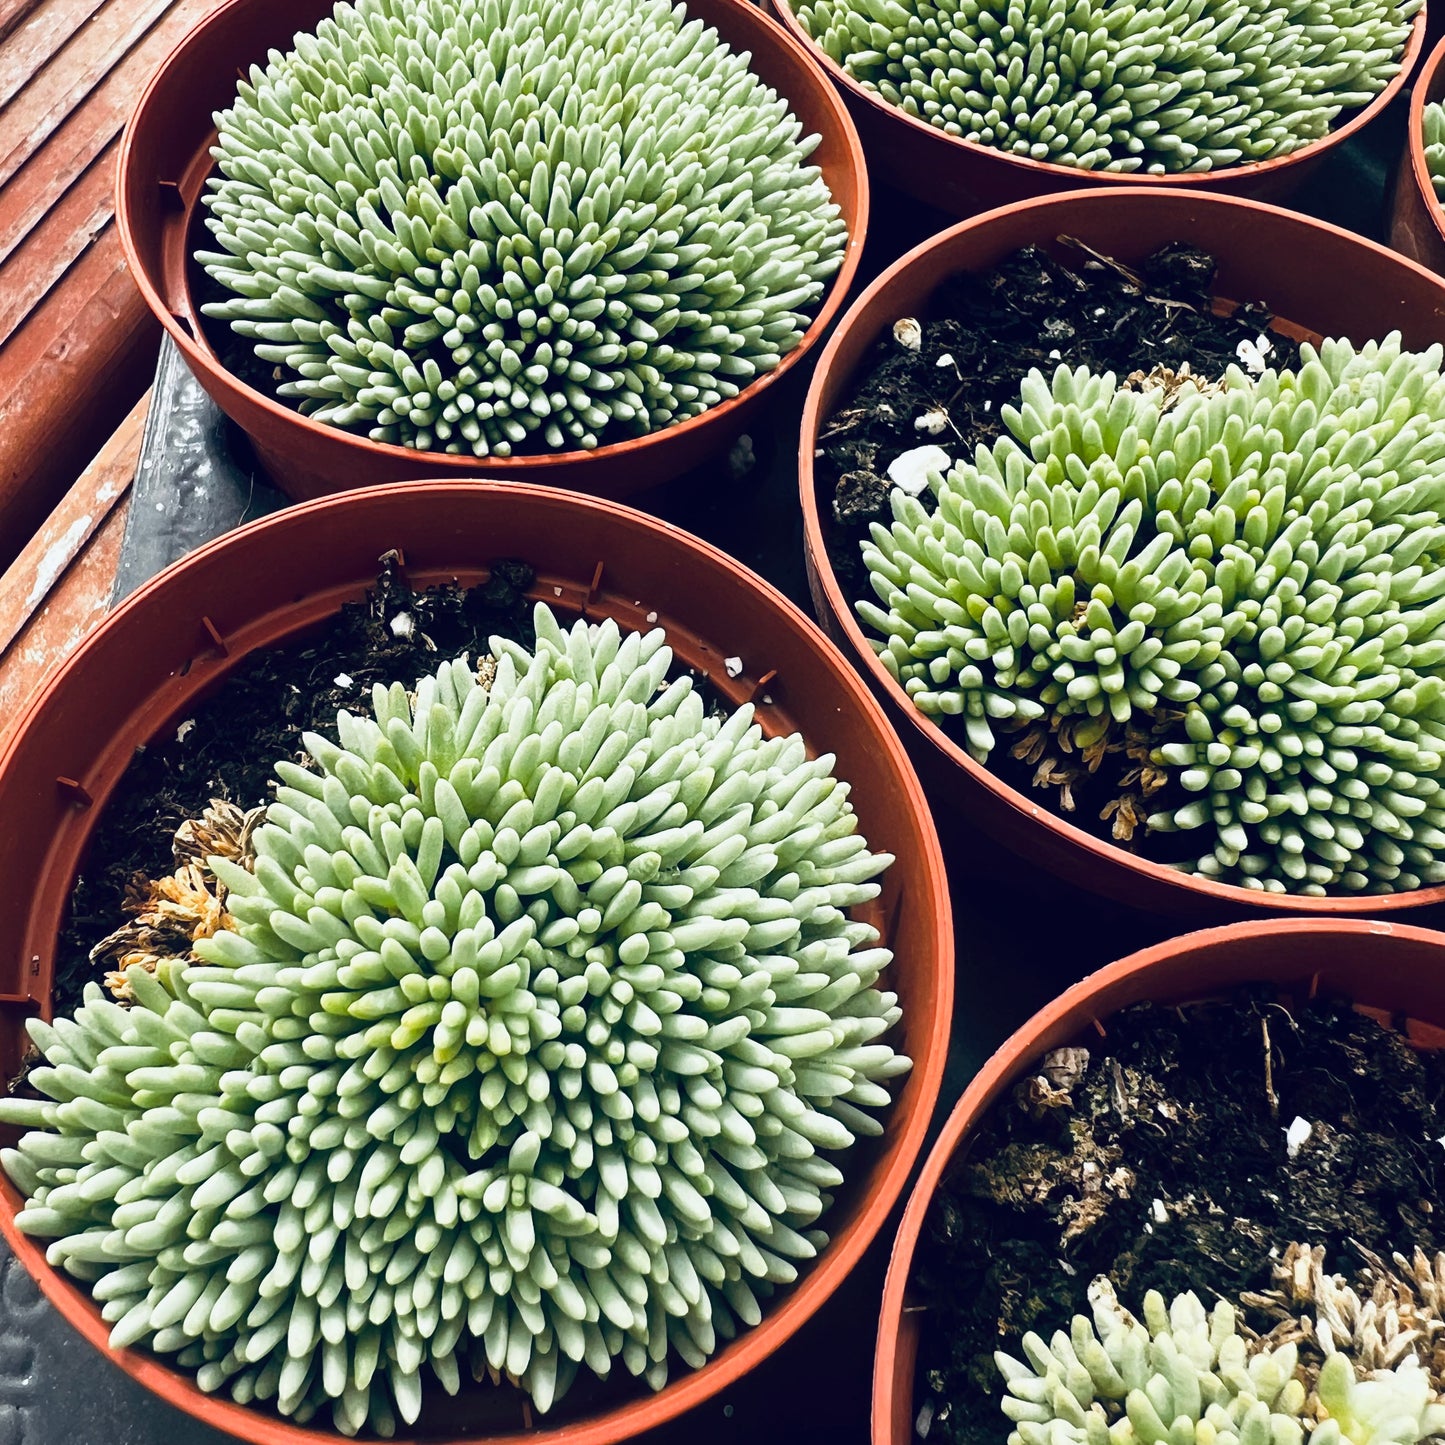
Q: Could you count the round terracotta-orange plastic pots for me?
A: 6